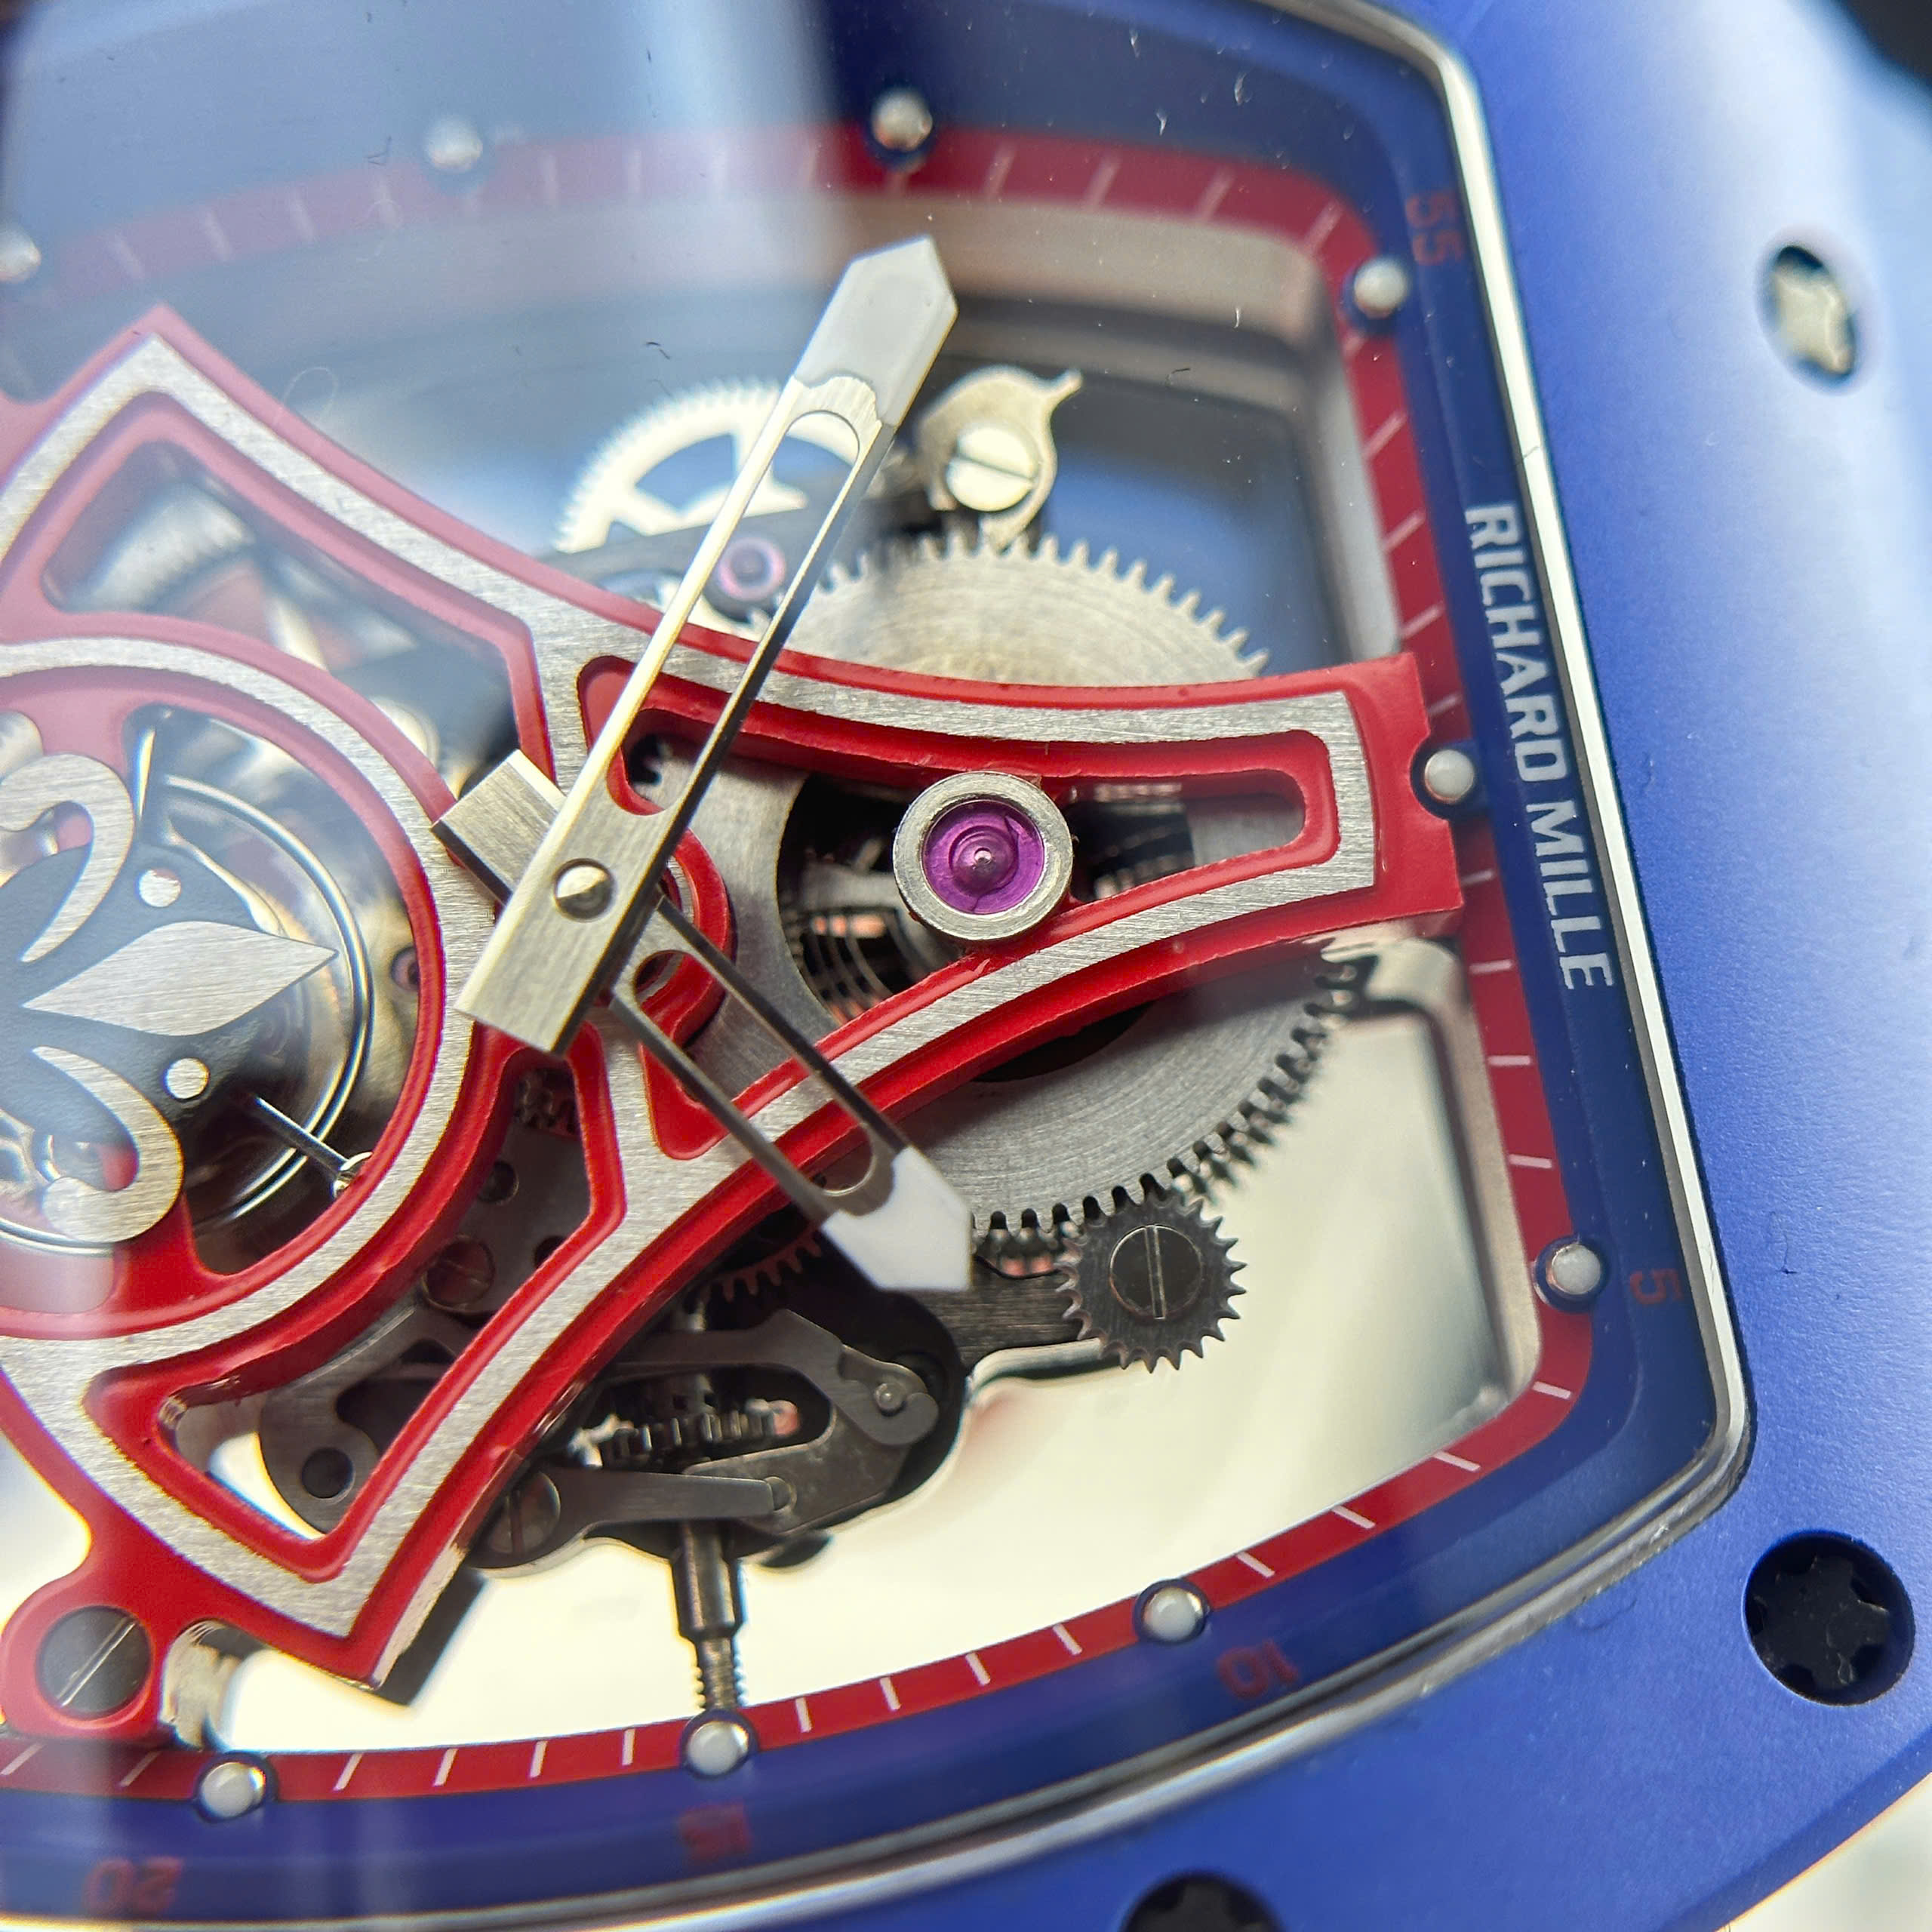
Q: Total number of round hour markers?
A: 9